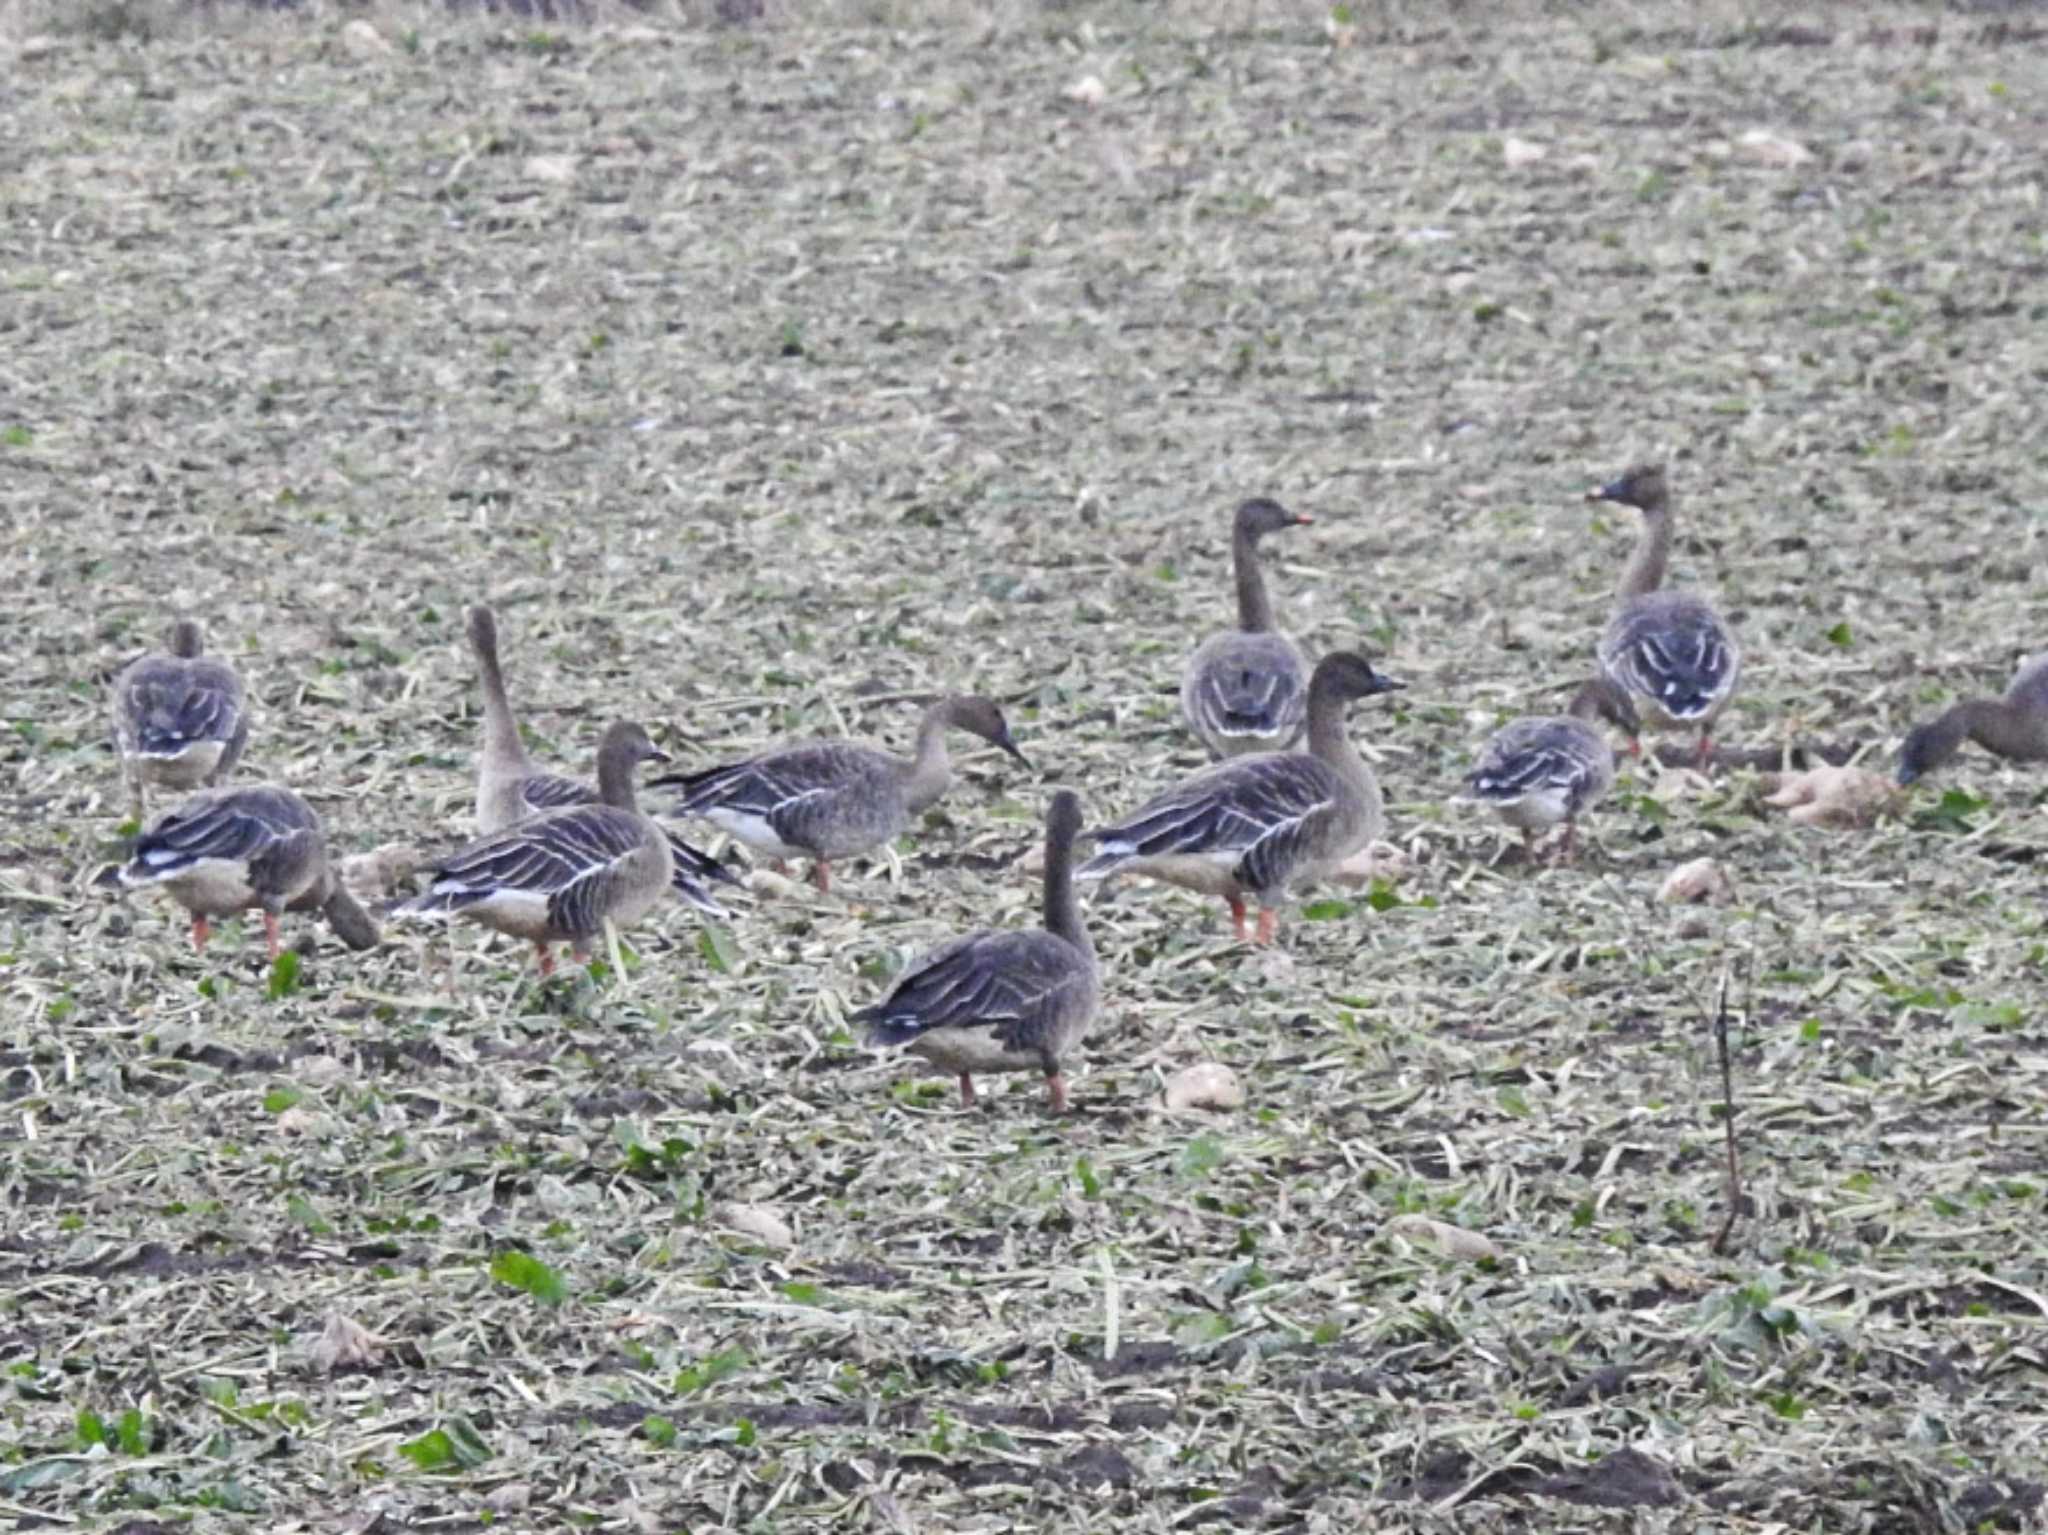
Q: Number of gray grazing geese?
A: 11